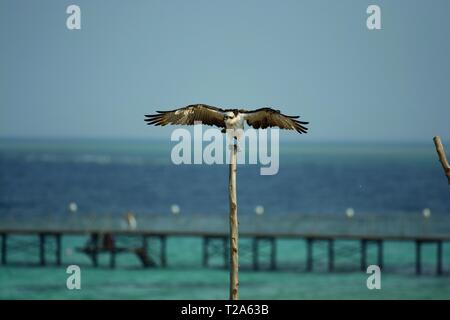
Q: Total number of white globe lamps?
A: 5